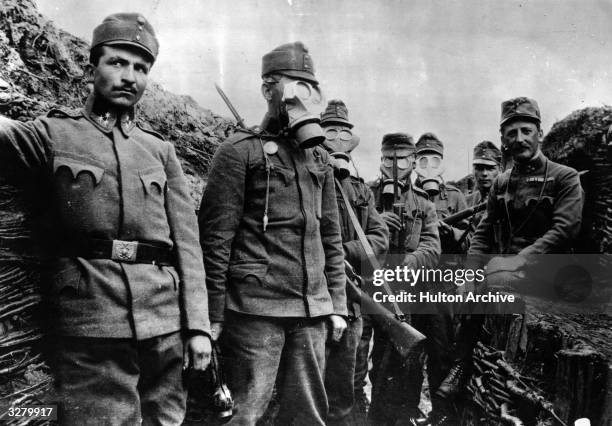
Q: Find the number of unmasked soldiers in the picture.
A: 3